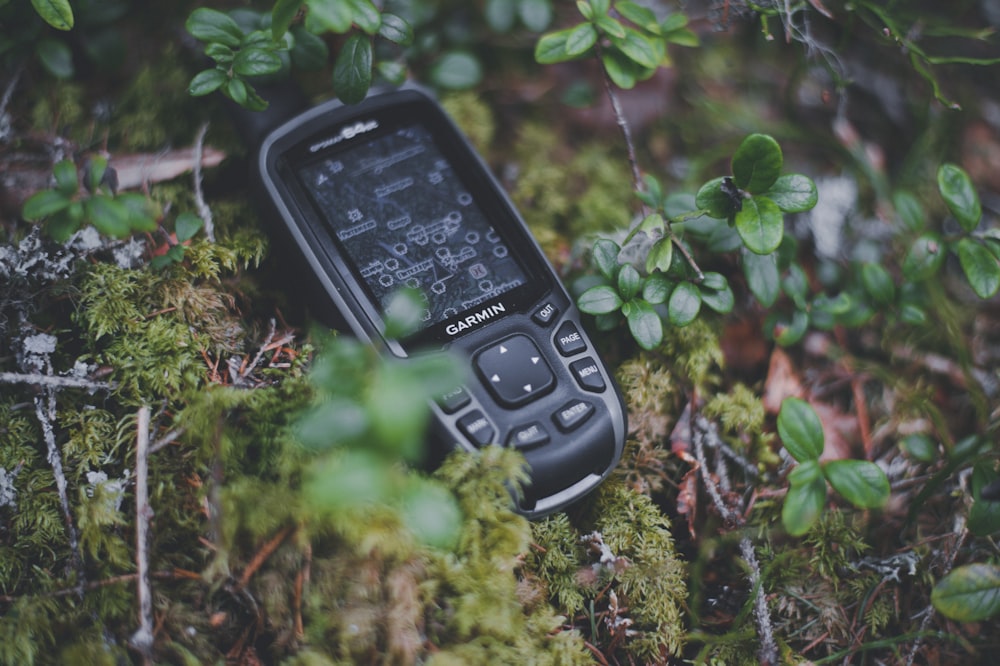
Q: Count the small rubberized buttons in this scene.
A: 7